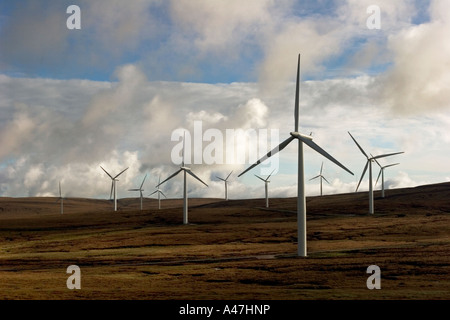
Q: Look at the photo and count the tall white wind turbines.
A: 11